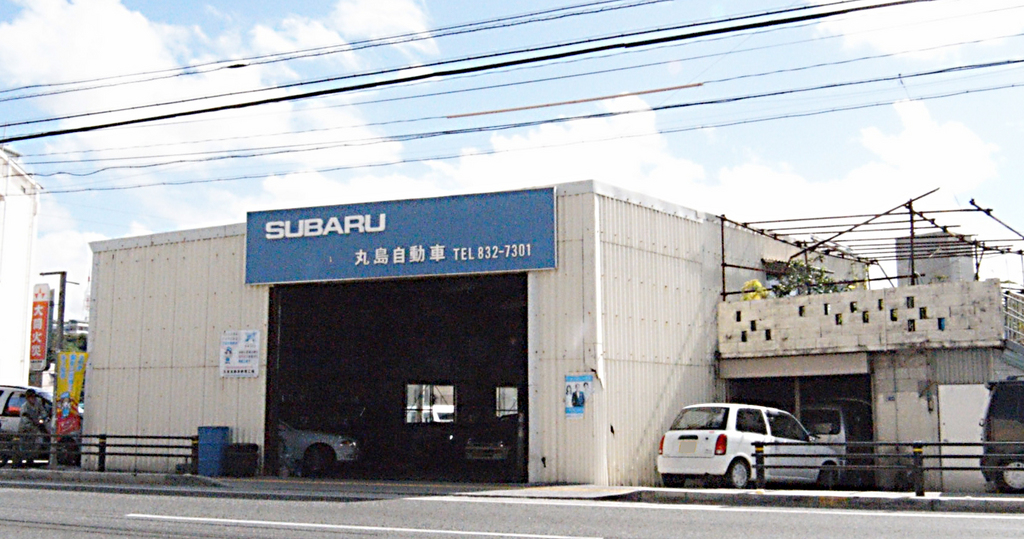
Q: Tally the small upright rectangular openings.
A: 15